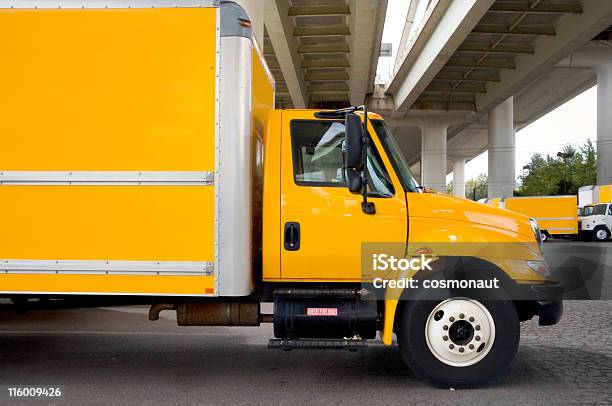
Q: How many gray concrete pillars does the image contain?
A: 4